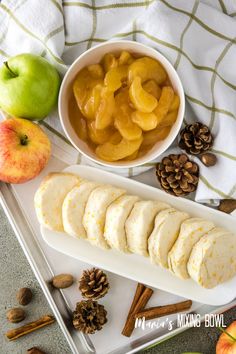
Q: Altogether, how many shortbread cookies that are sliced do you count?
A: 8